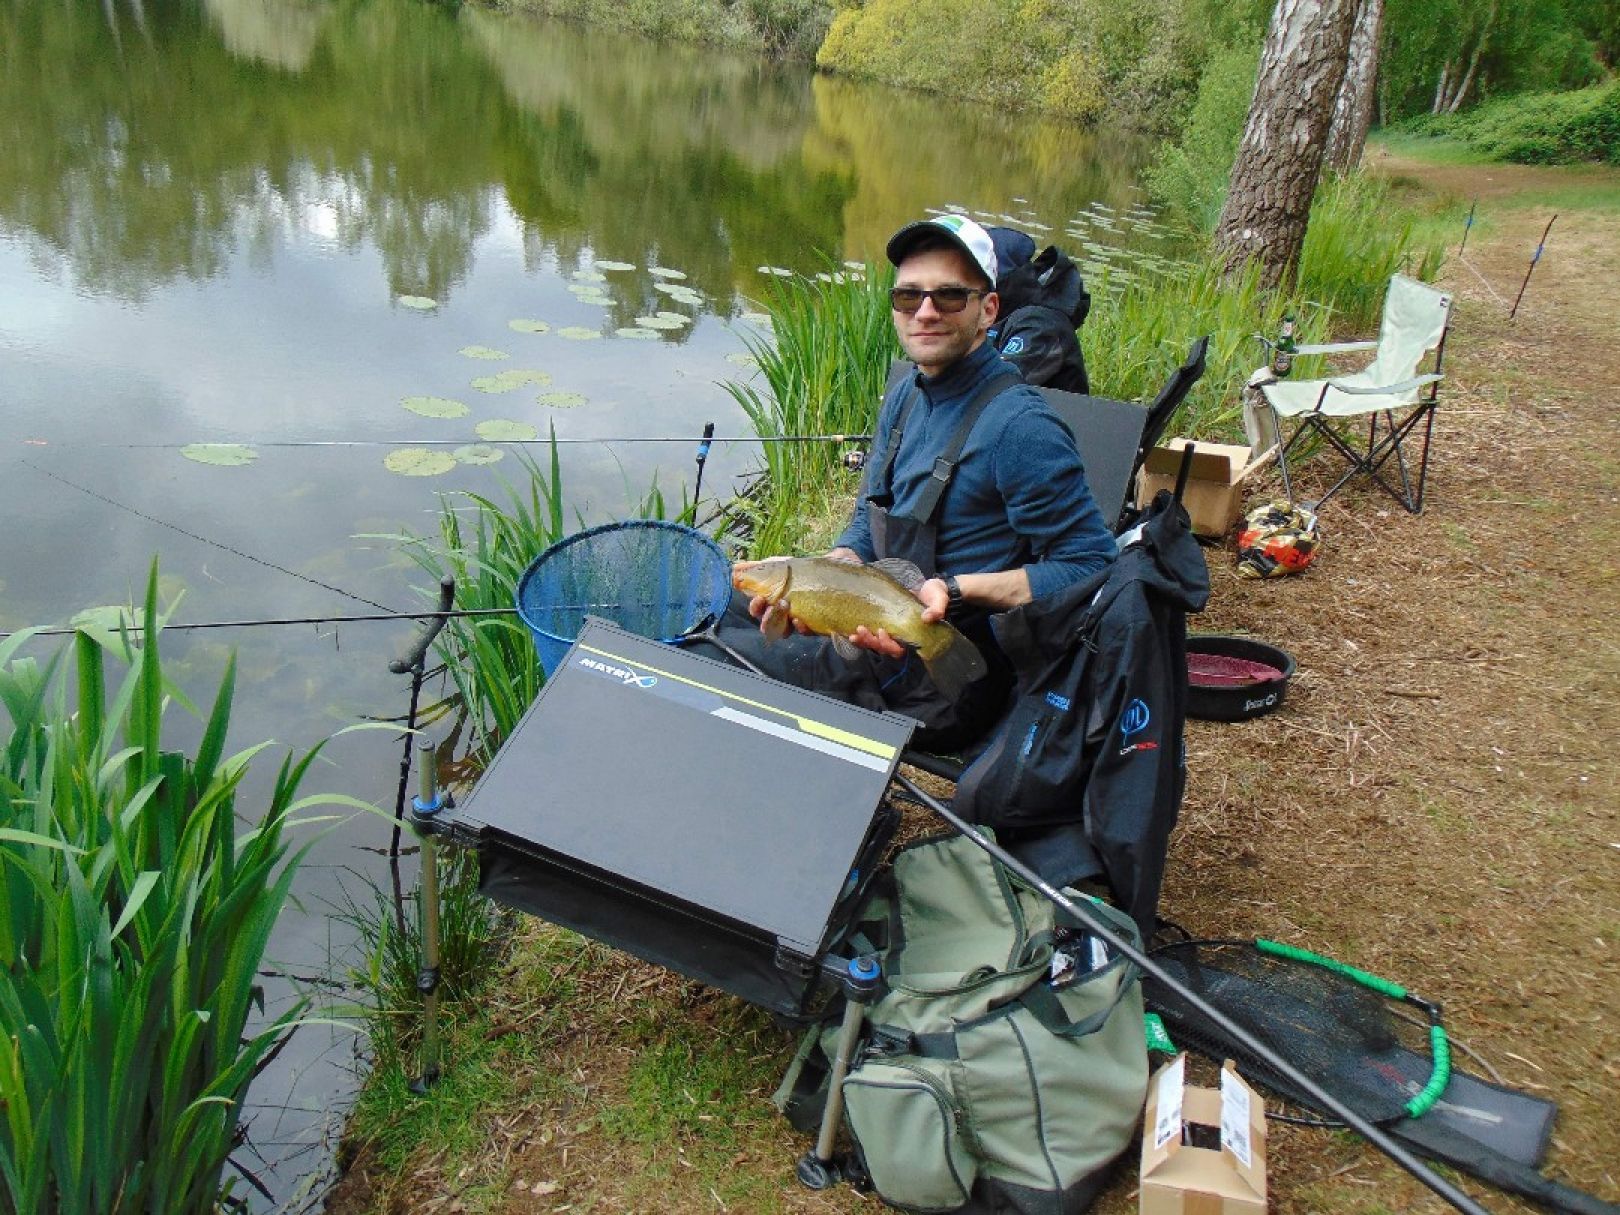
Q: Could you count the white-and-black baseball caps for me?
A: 1